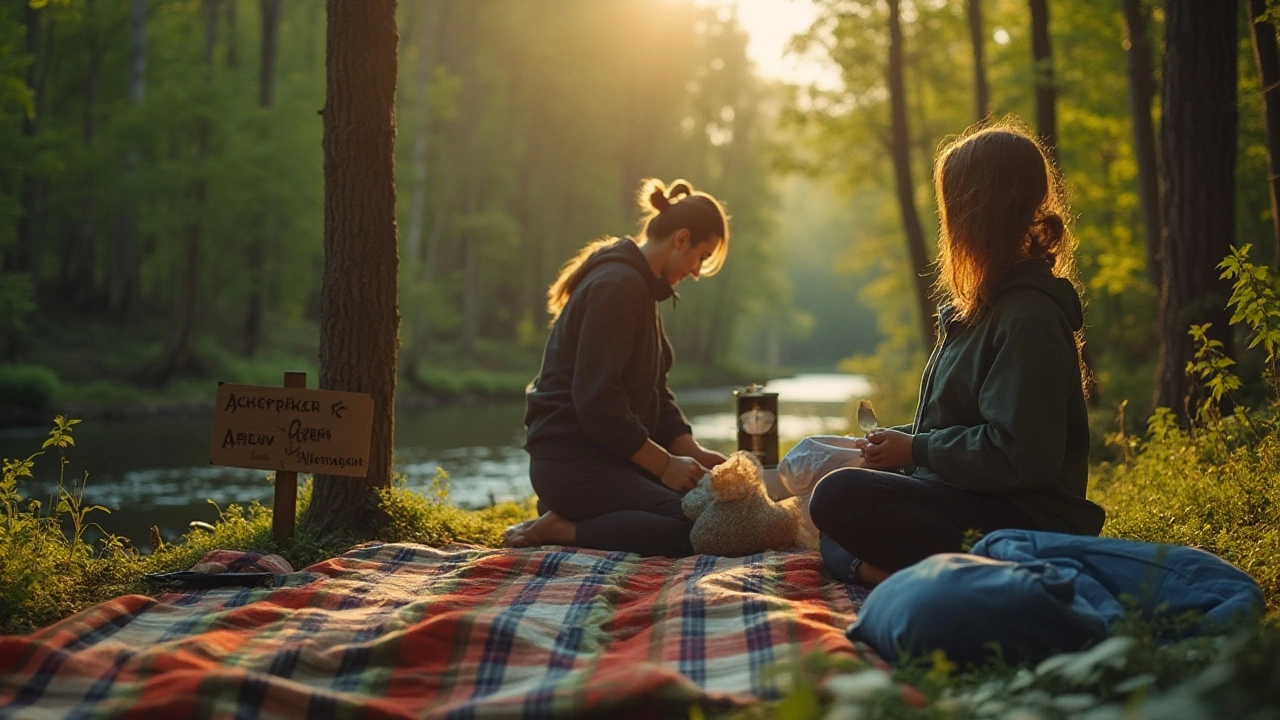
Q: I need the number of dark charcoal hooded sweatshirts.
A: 1